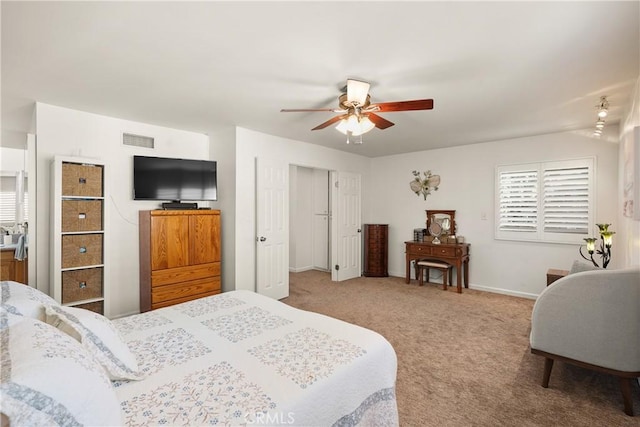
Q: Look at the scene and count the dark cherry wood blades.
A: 4